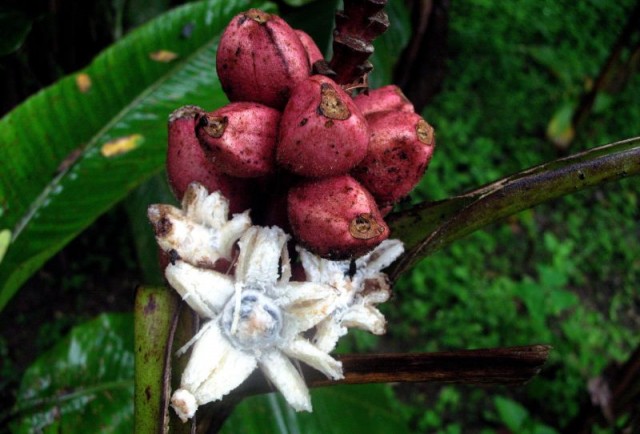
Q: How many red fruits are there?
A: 8